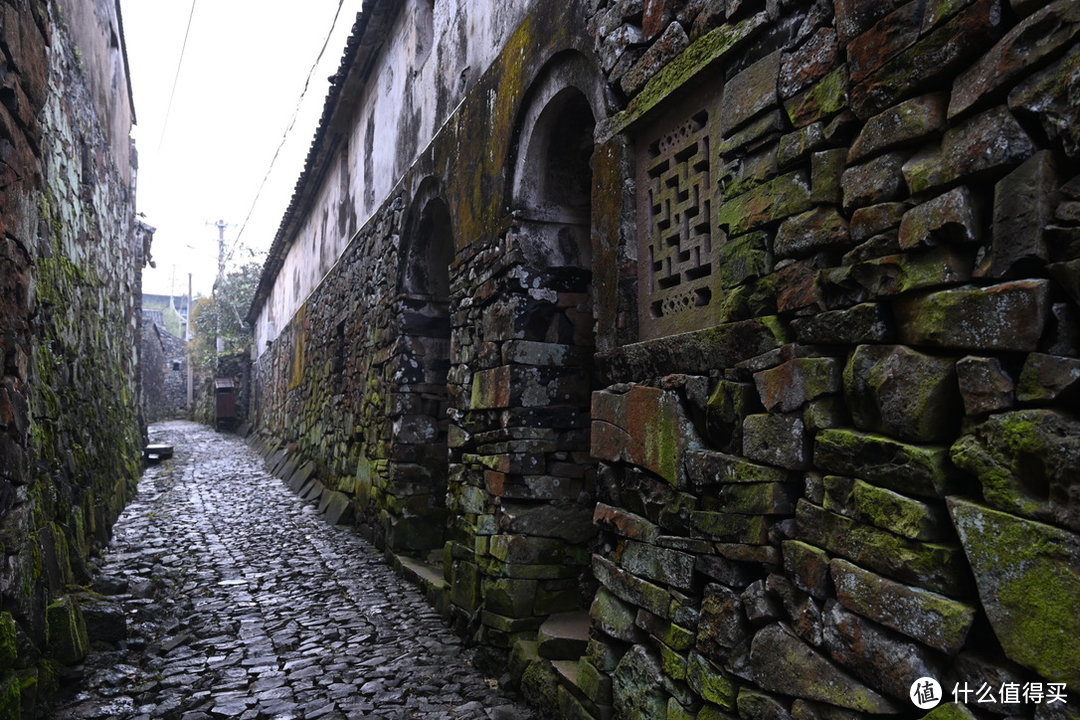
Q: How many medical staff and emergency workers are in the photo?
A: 0